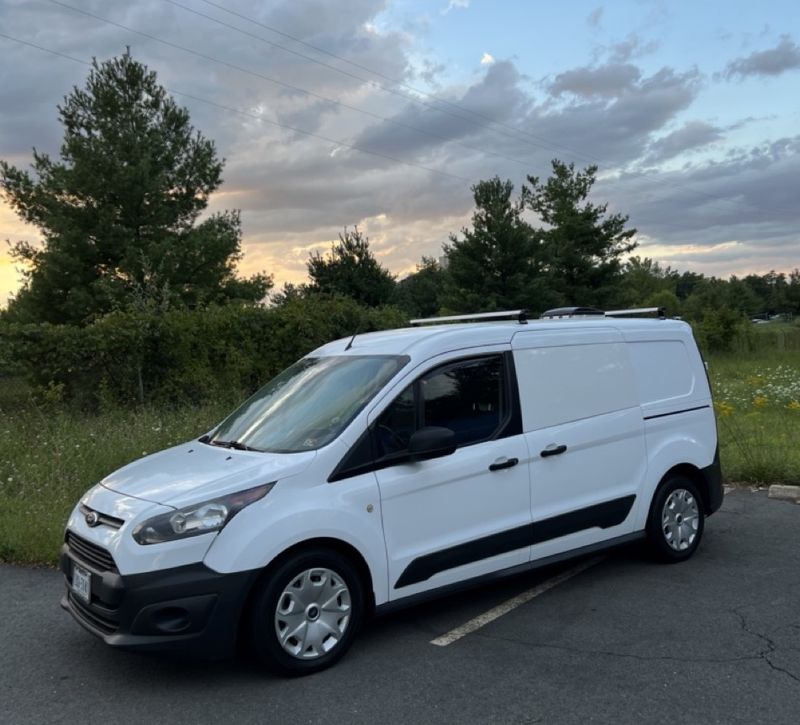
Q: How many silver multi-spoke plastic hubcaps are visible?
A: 2